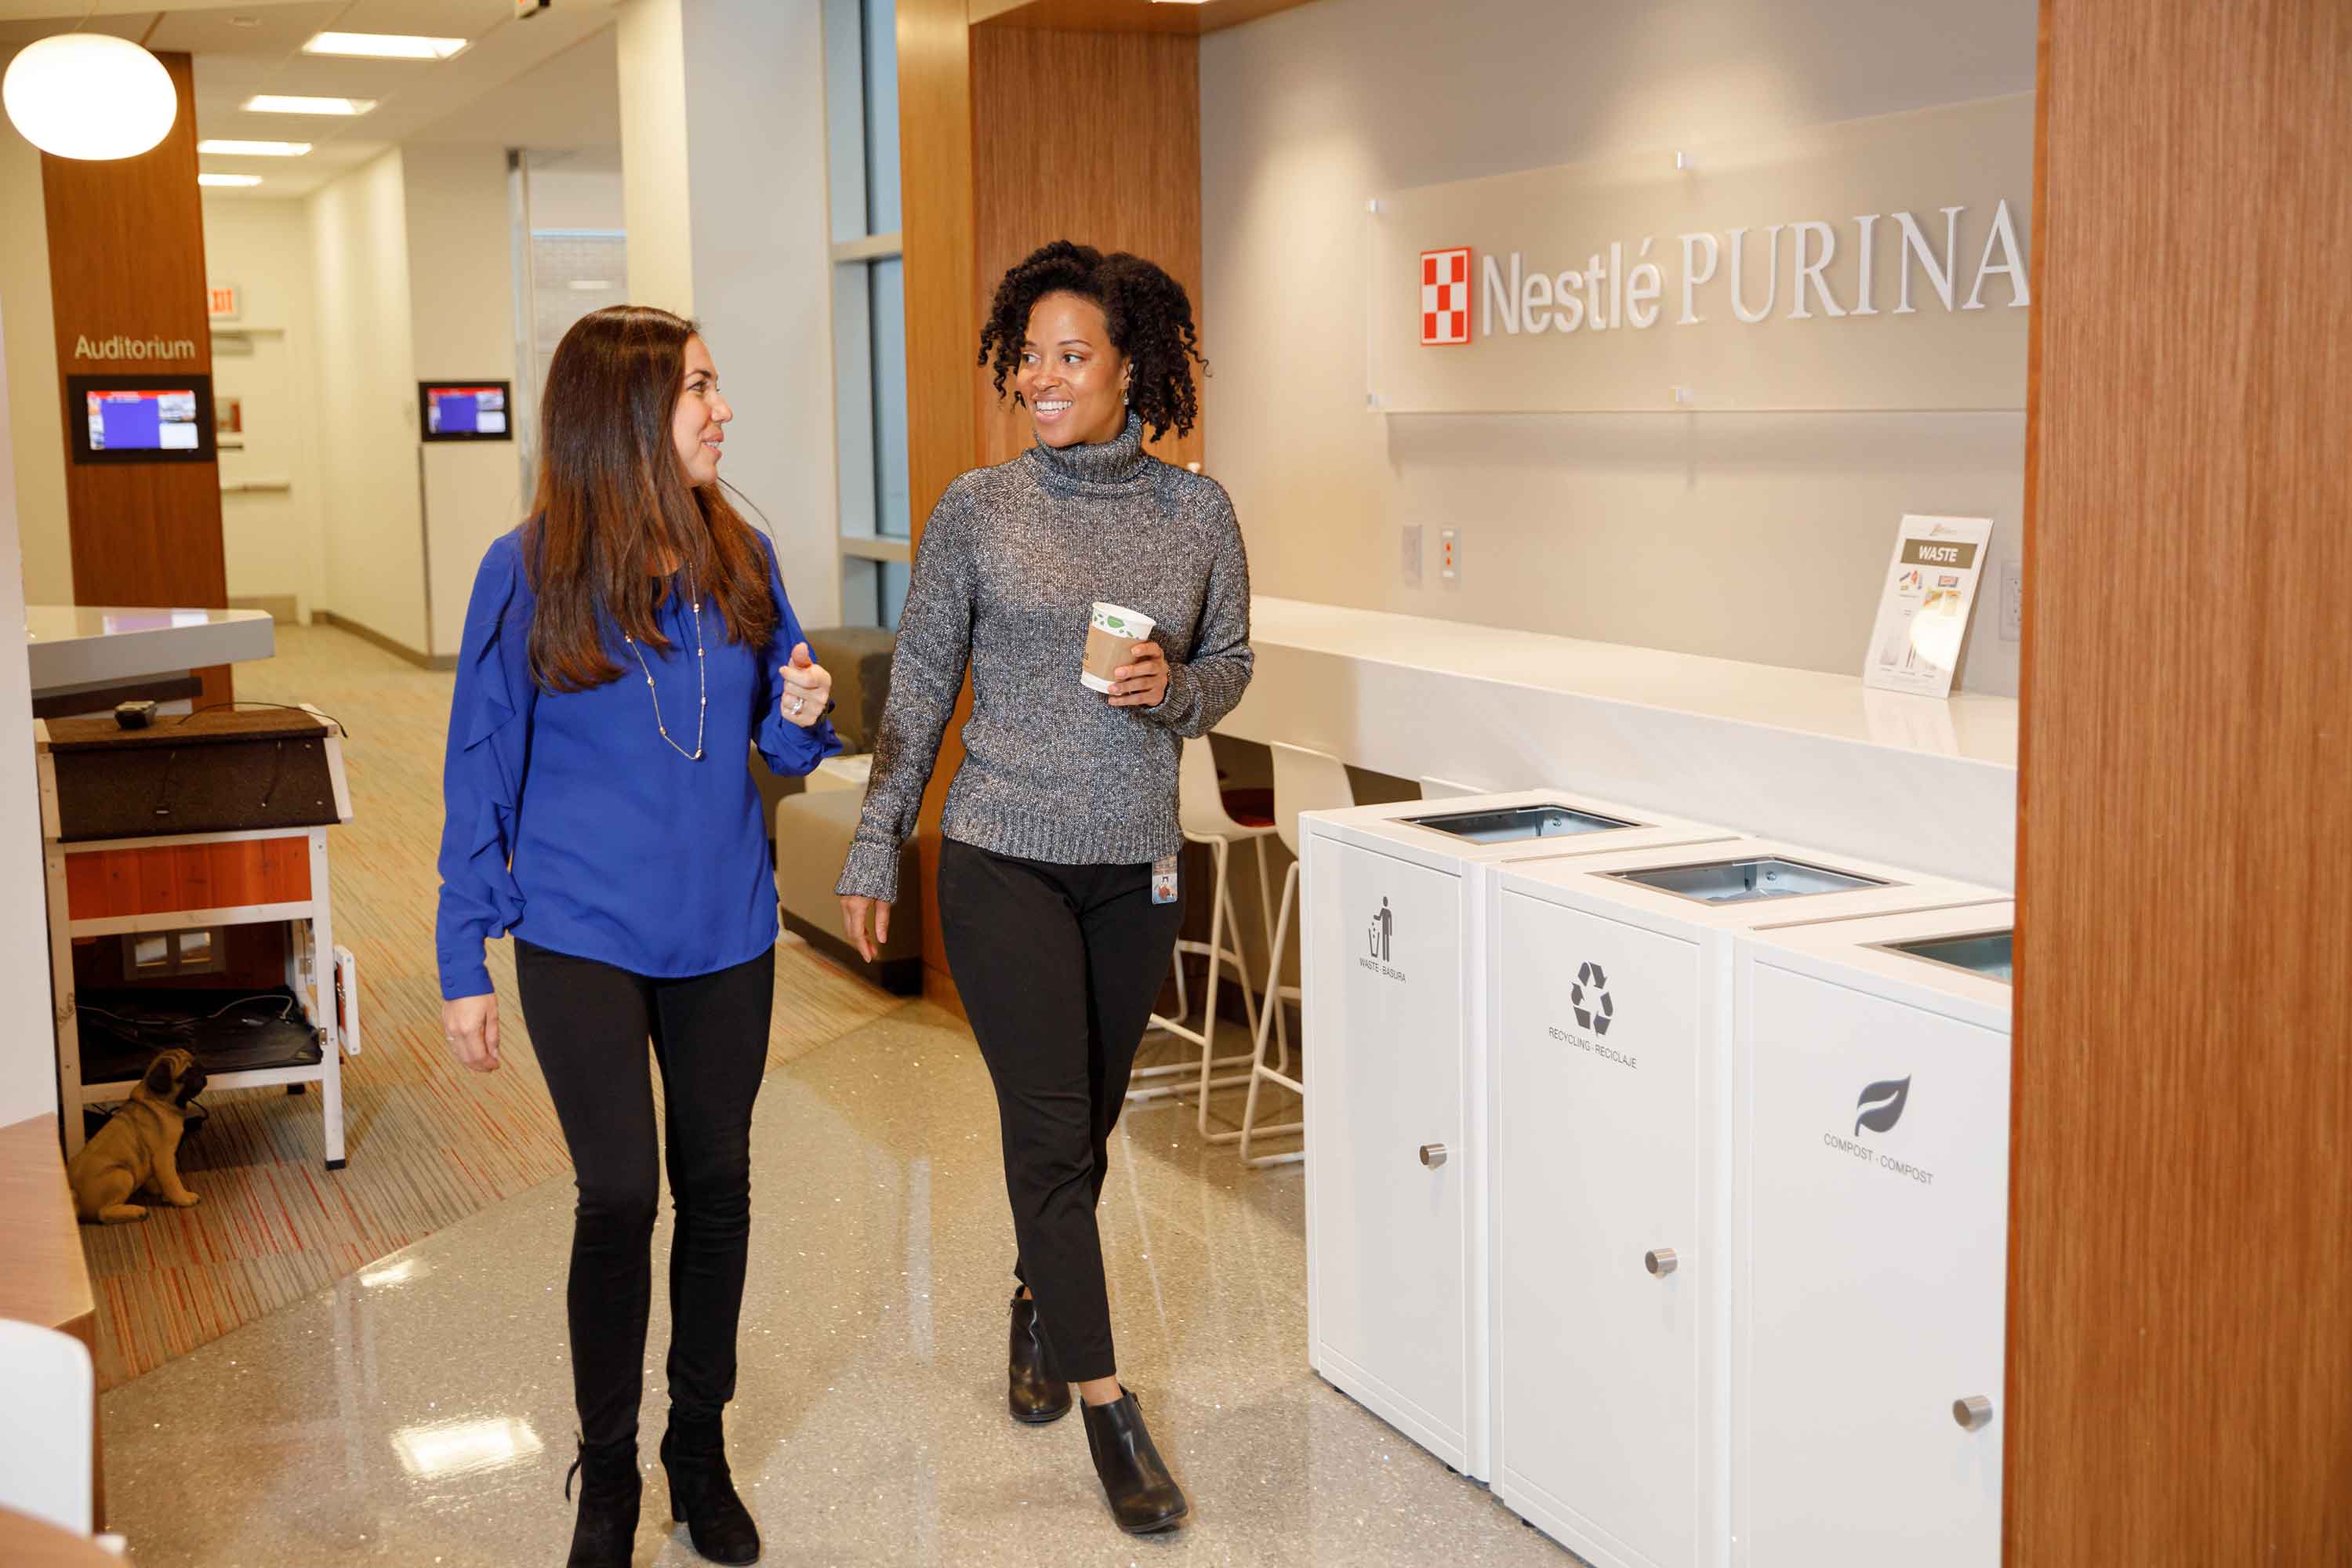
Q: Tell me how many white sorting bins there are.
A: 3